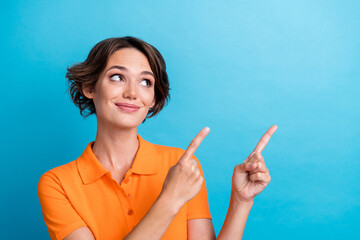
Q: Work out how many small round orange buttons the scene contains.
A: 3